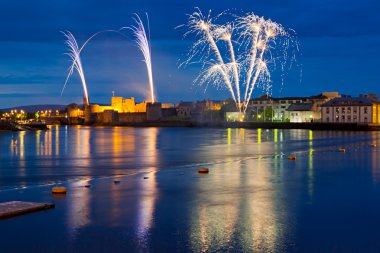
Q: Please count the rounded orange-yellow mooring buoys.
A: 5